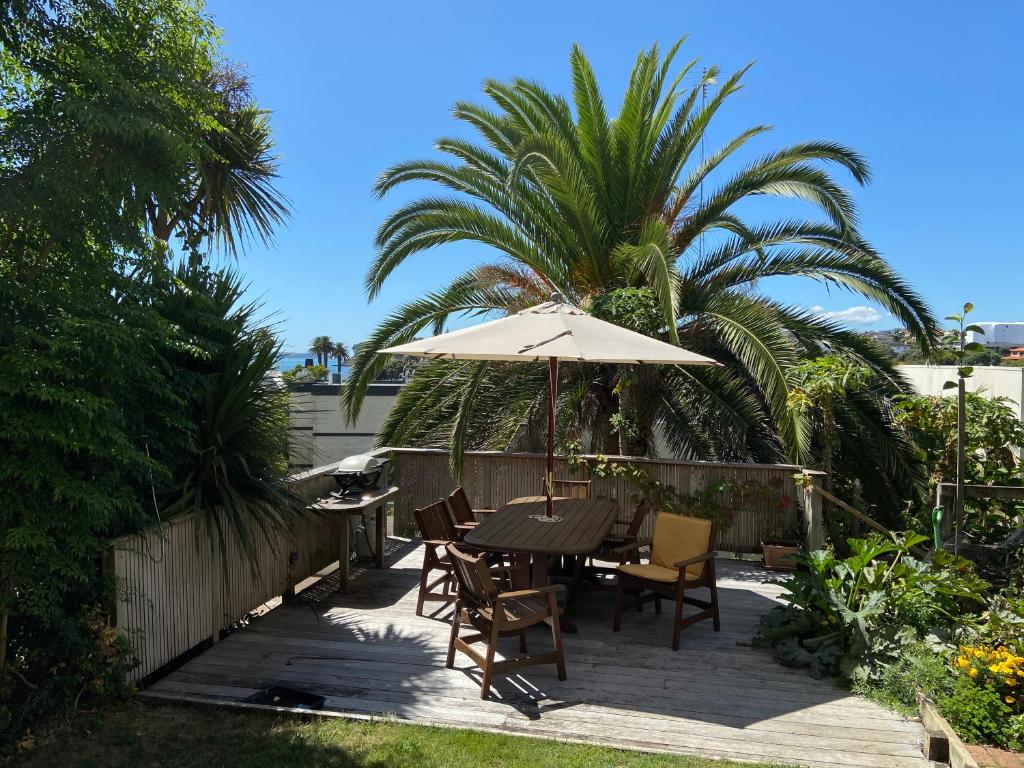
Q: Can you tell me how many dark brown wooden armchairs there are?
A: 6